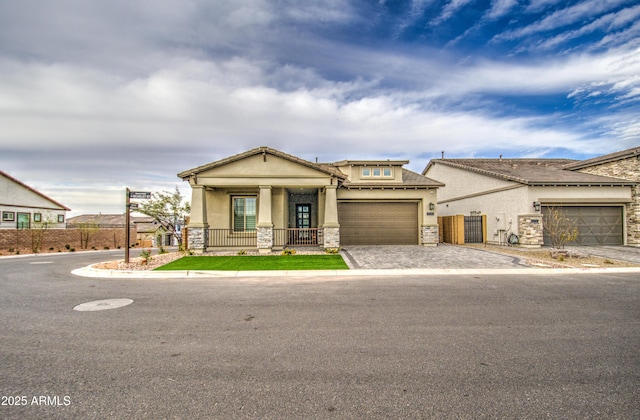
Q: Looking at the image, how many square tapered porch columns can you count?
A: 3